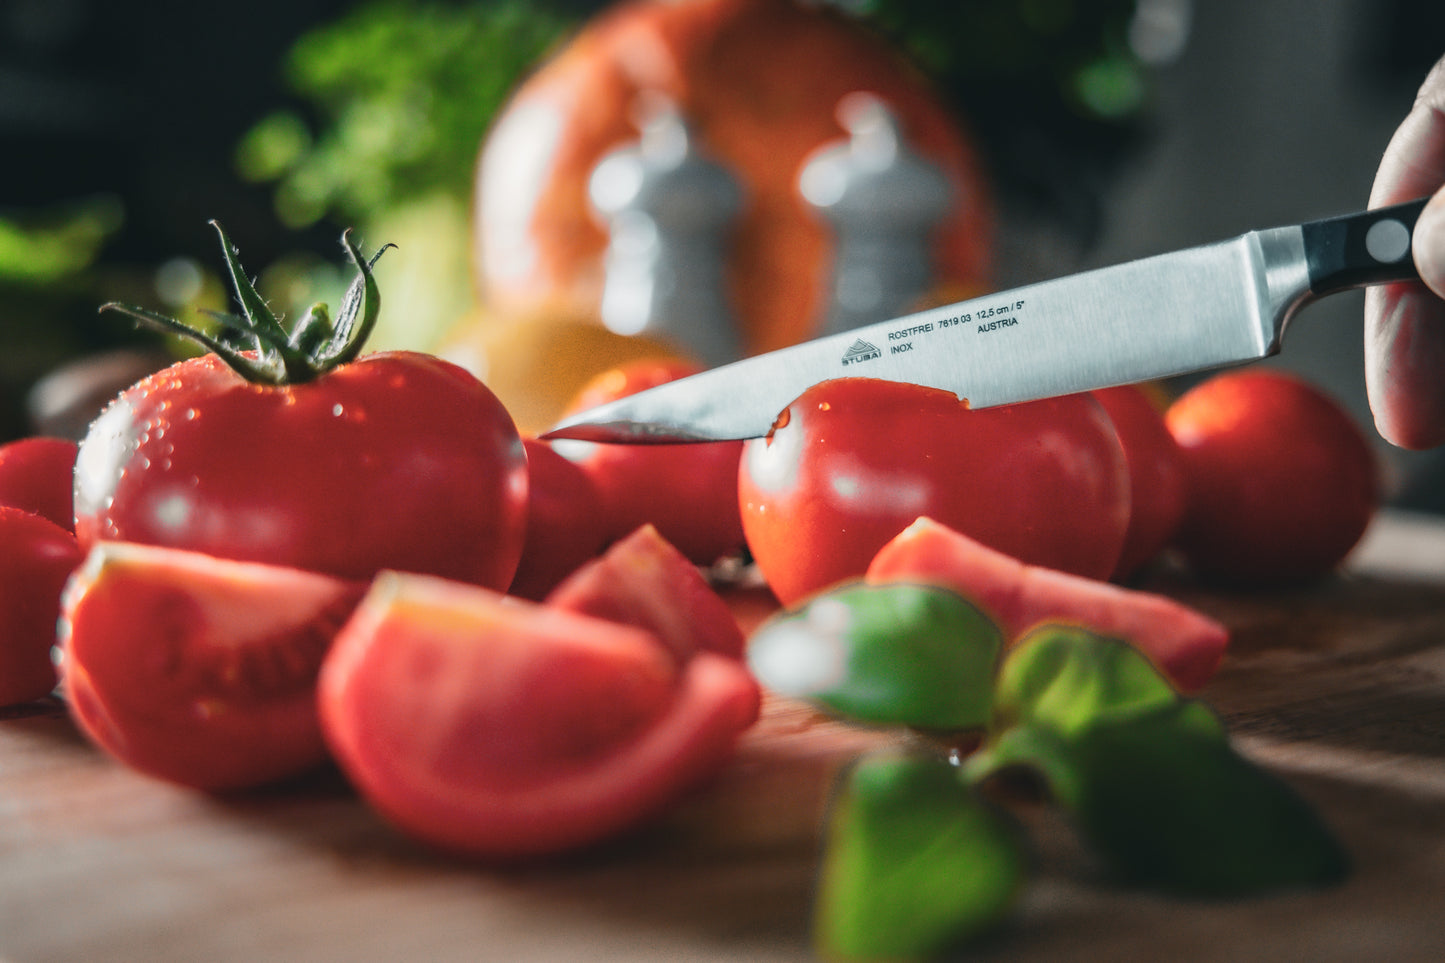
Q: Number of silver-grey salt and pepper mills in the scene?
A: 2